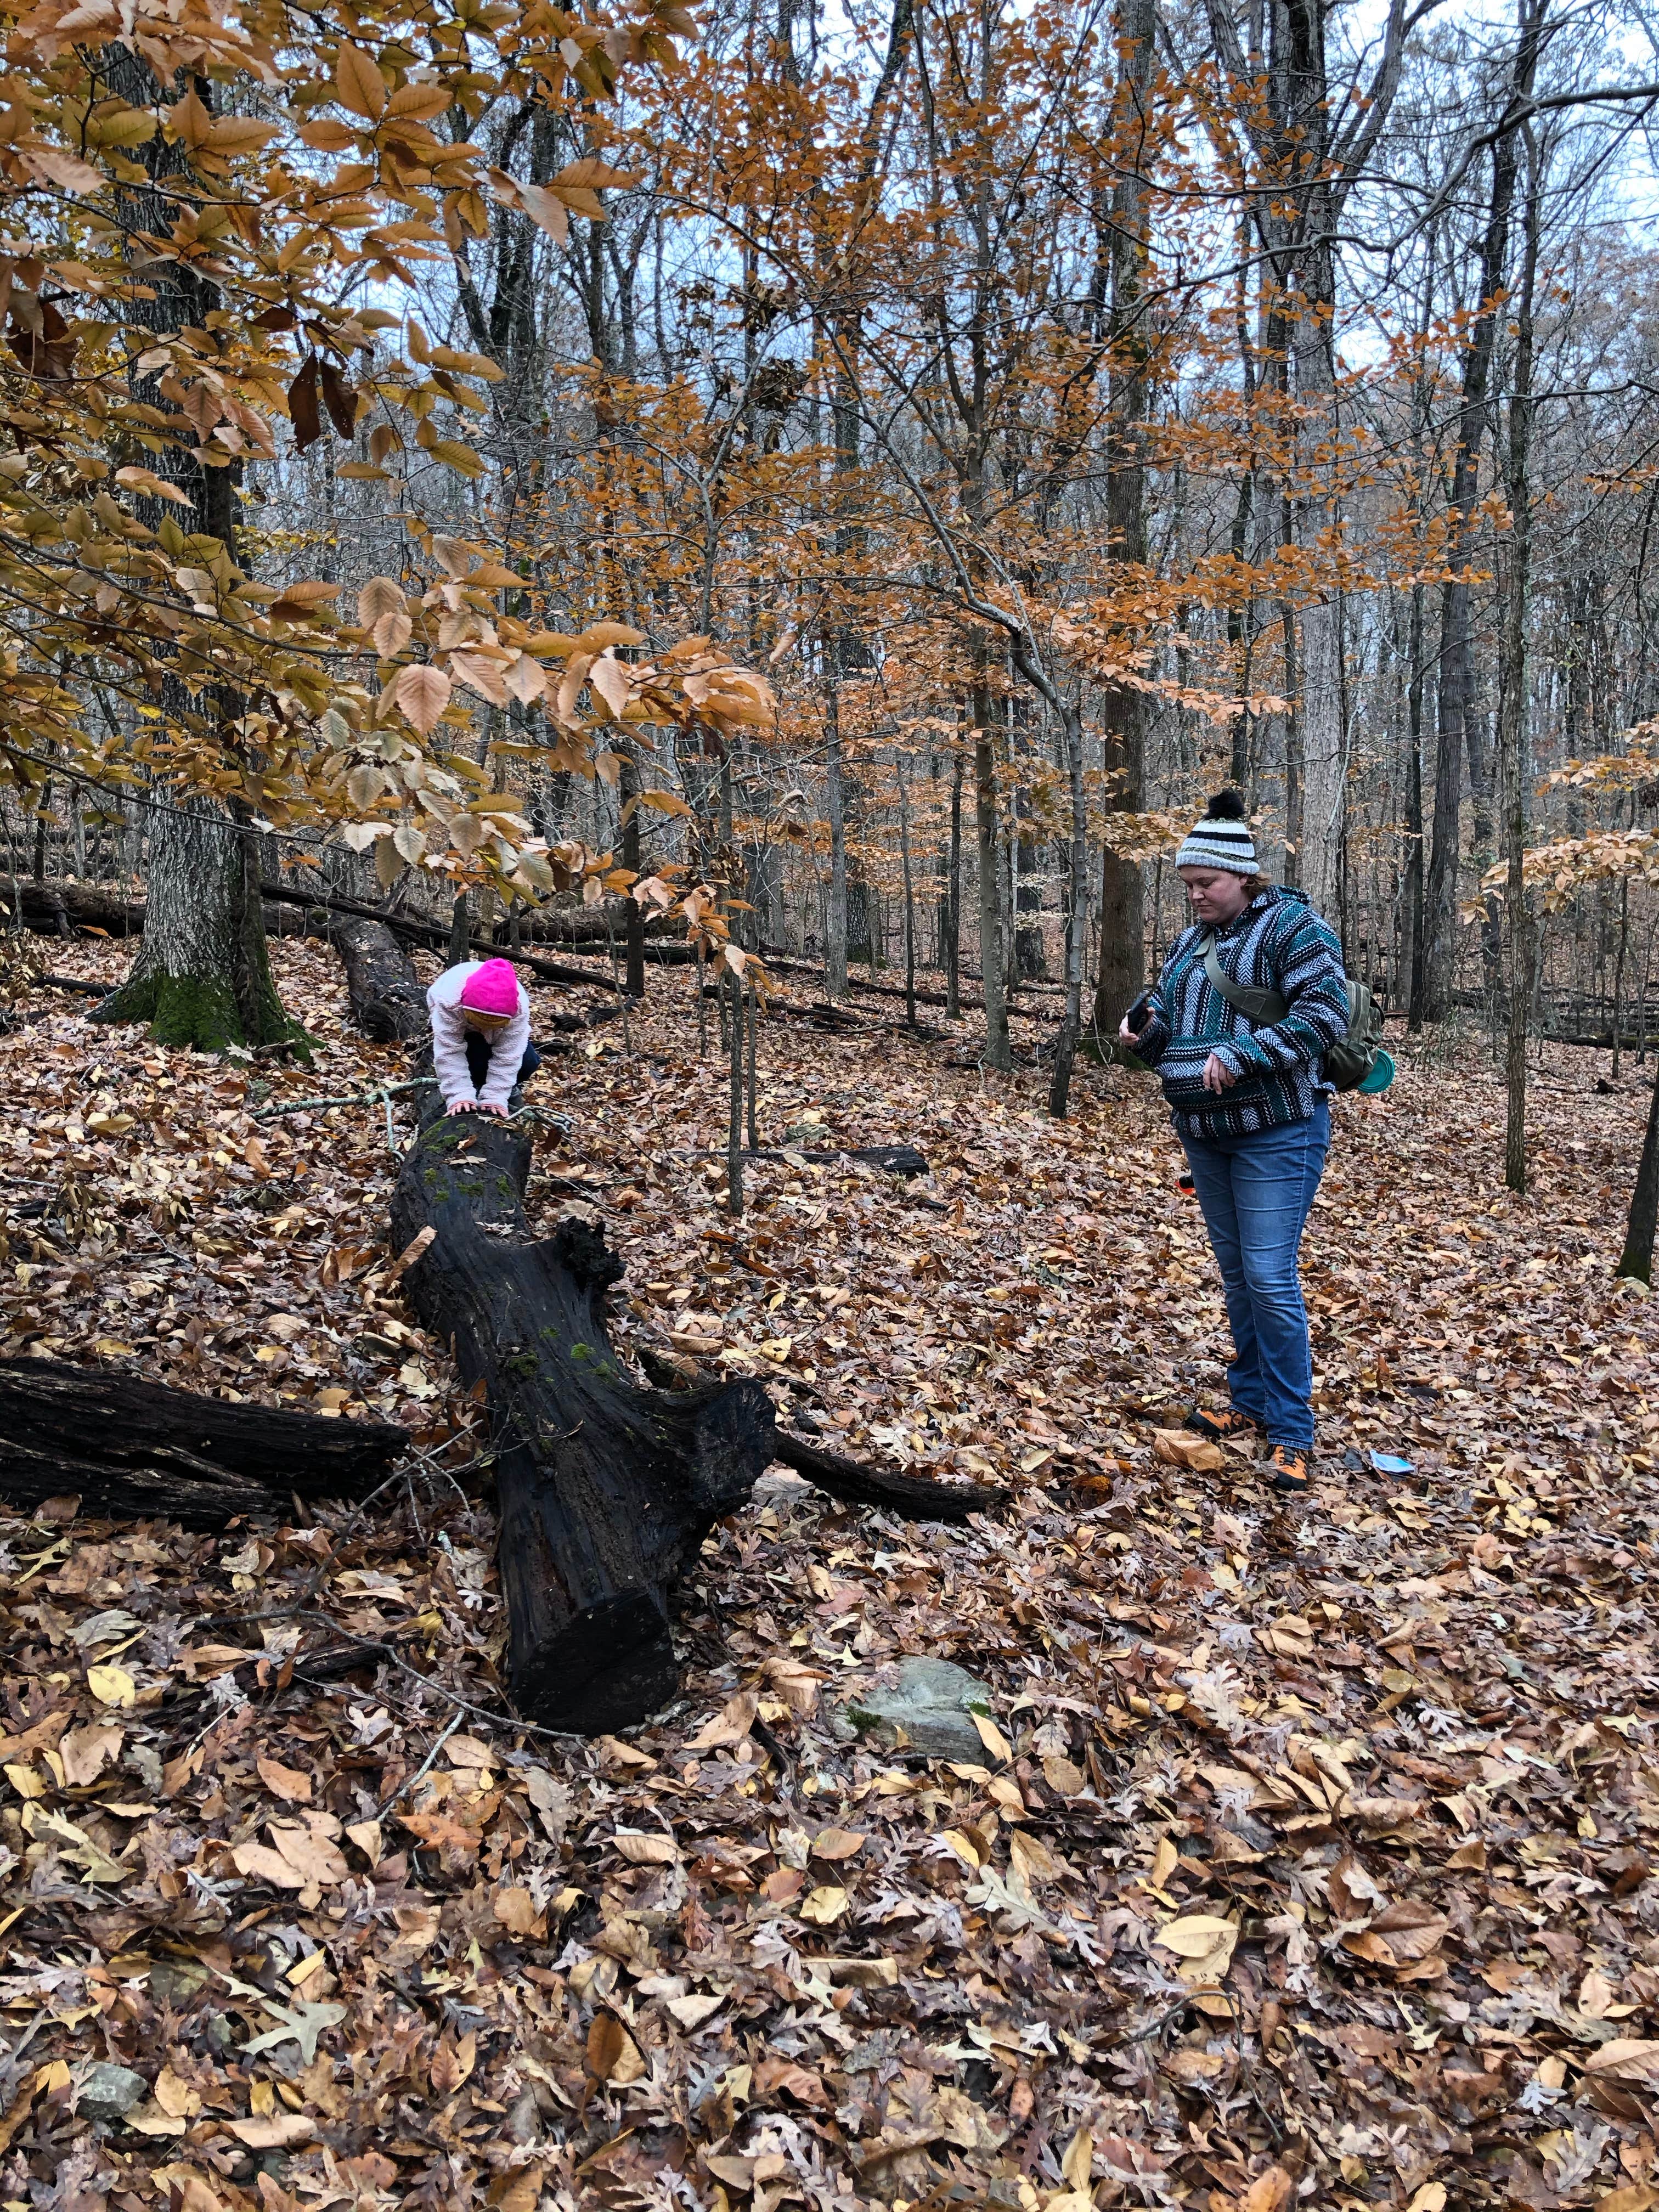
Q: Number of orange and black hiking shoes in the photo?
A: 2